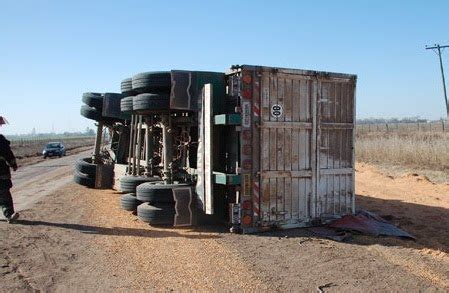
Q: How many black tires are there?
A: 12